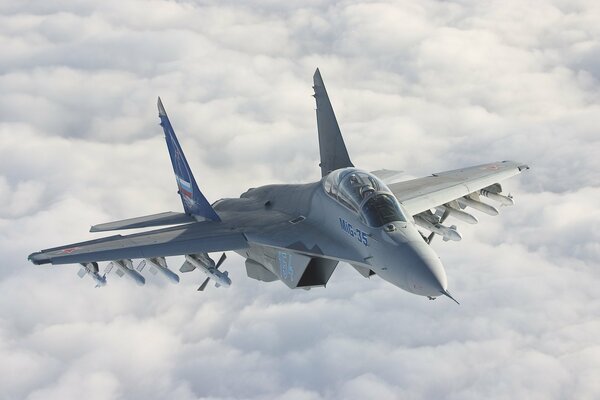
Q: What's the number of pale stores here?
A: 8